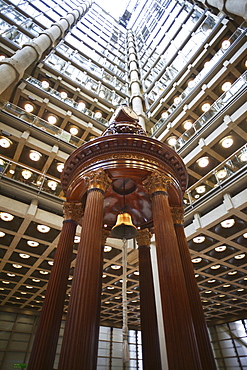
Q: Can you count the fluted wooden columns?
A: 5